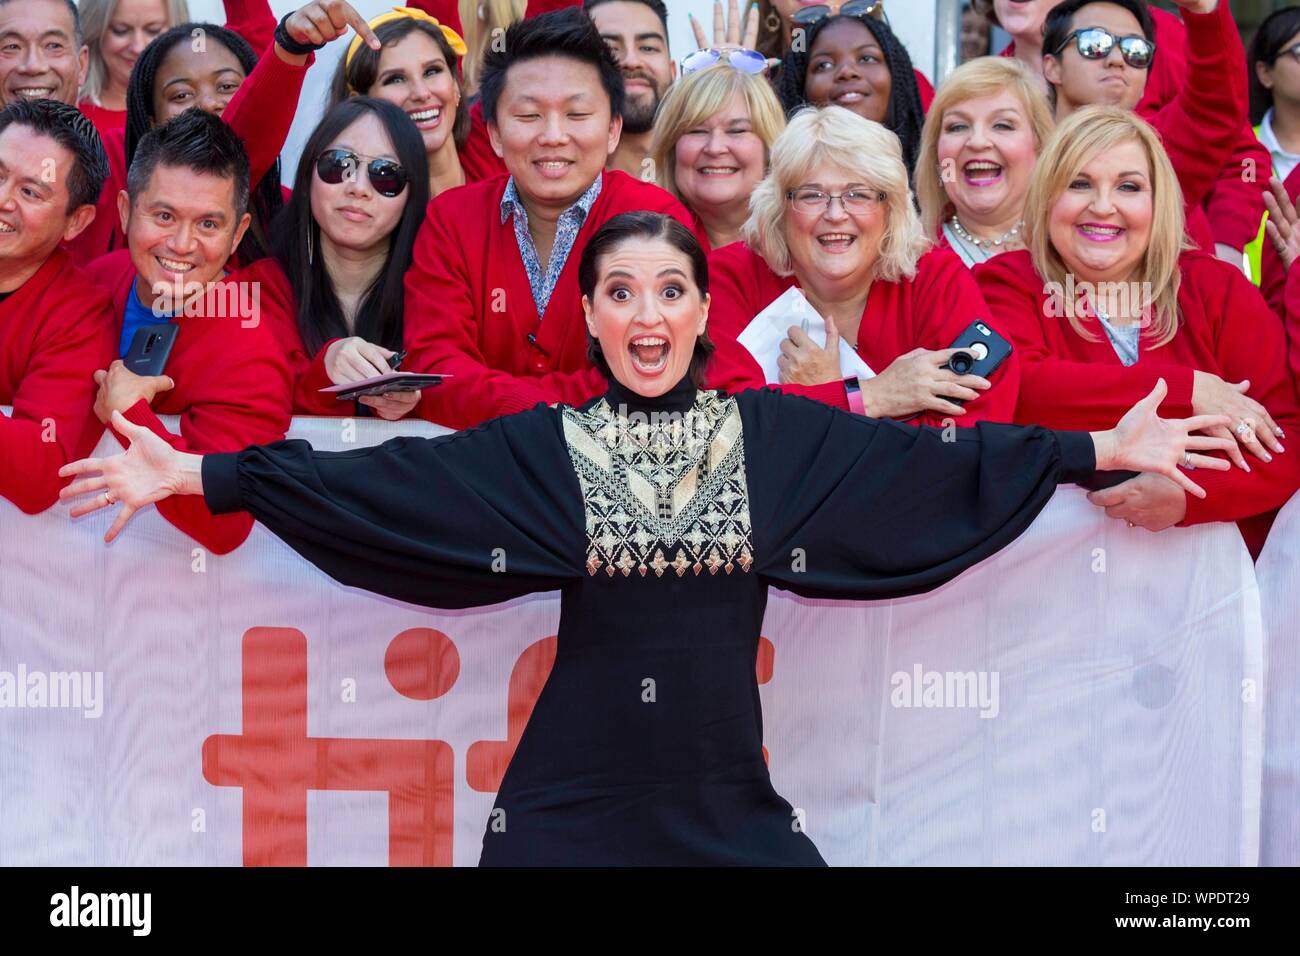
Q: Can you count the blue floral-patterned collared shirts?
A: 1